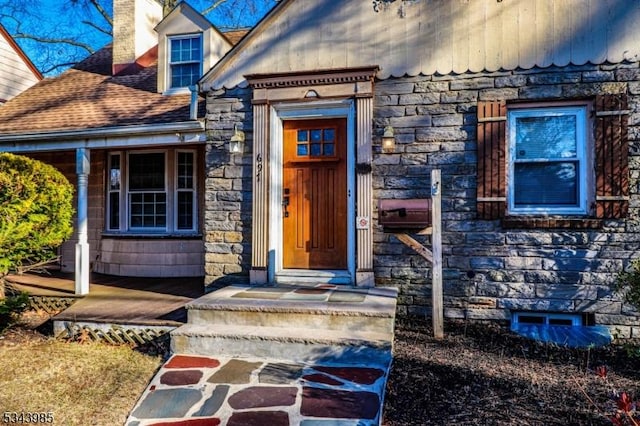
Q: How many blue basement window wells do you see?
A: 1